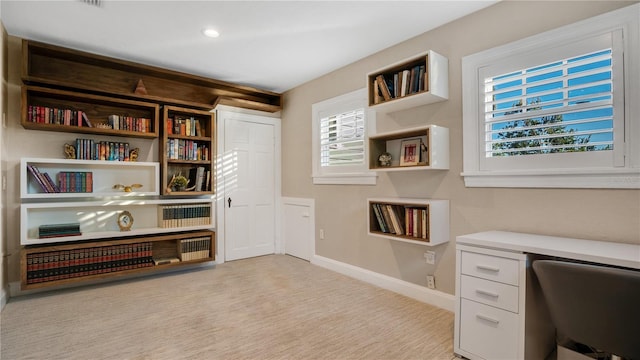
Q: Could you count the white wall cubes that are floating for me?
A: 3